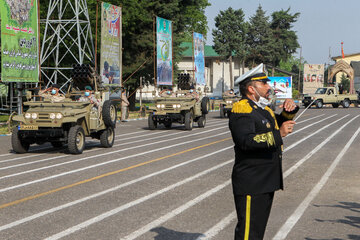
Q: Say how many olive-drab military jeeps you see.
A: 3